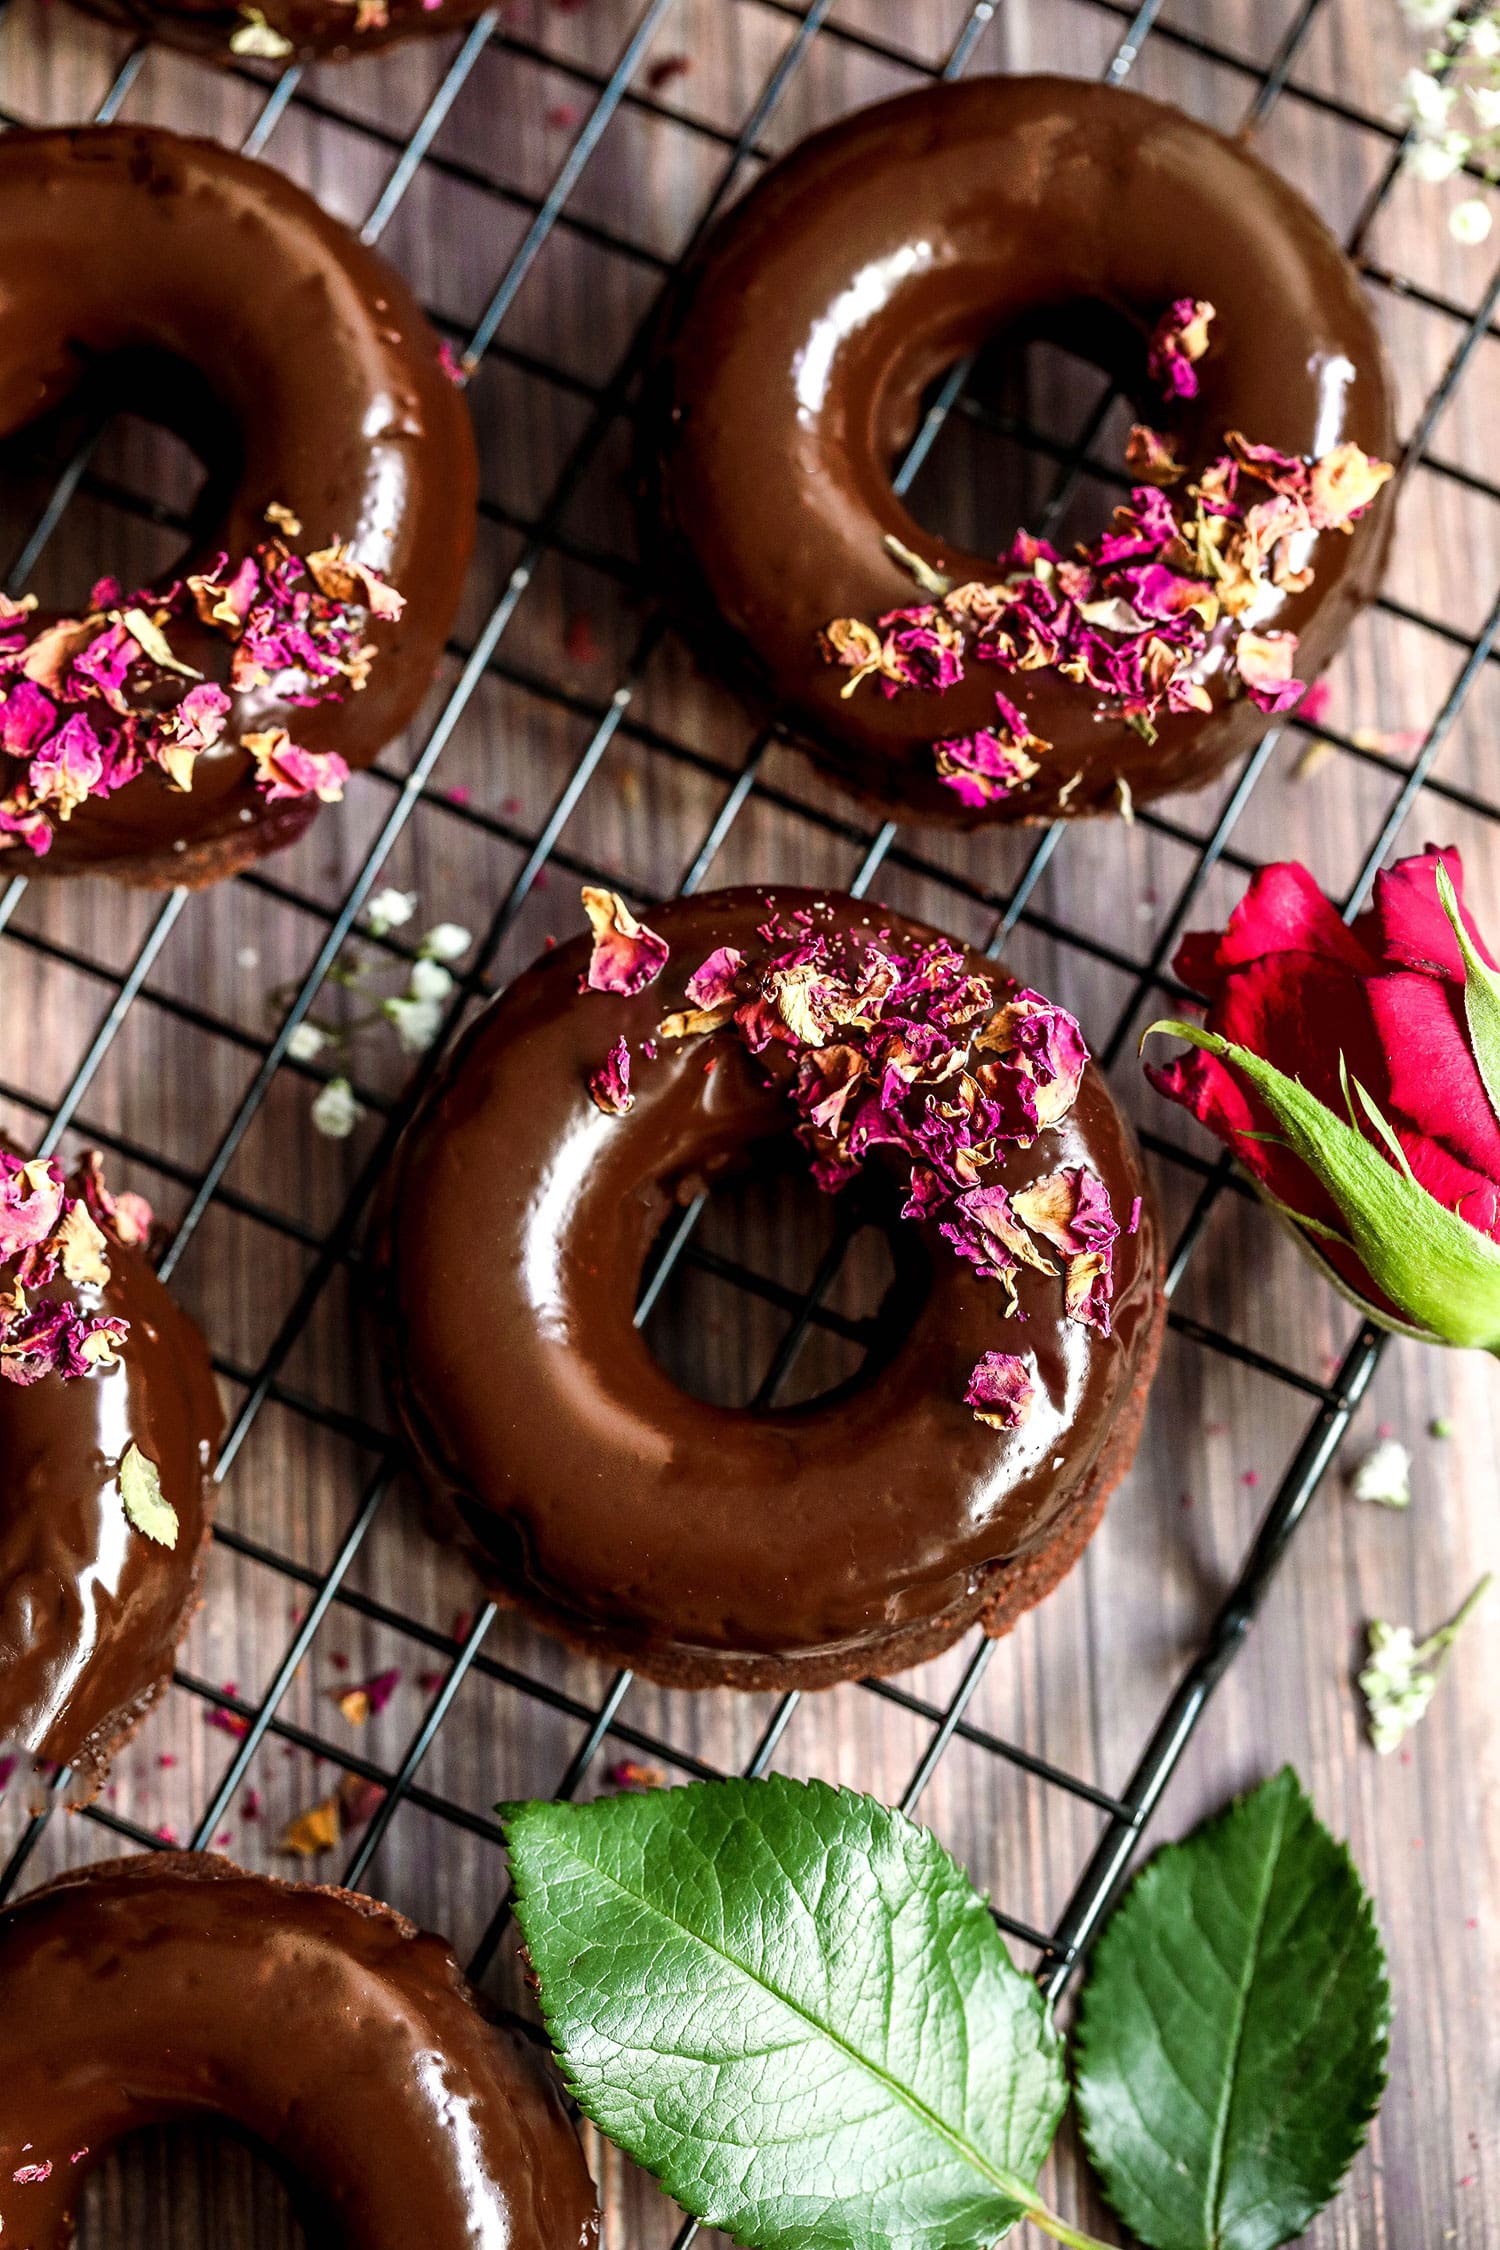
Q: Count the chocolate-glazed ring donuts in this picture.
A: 6